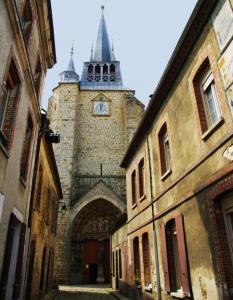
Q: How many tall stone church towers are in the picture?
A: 1